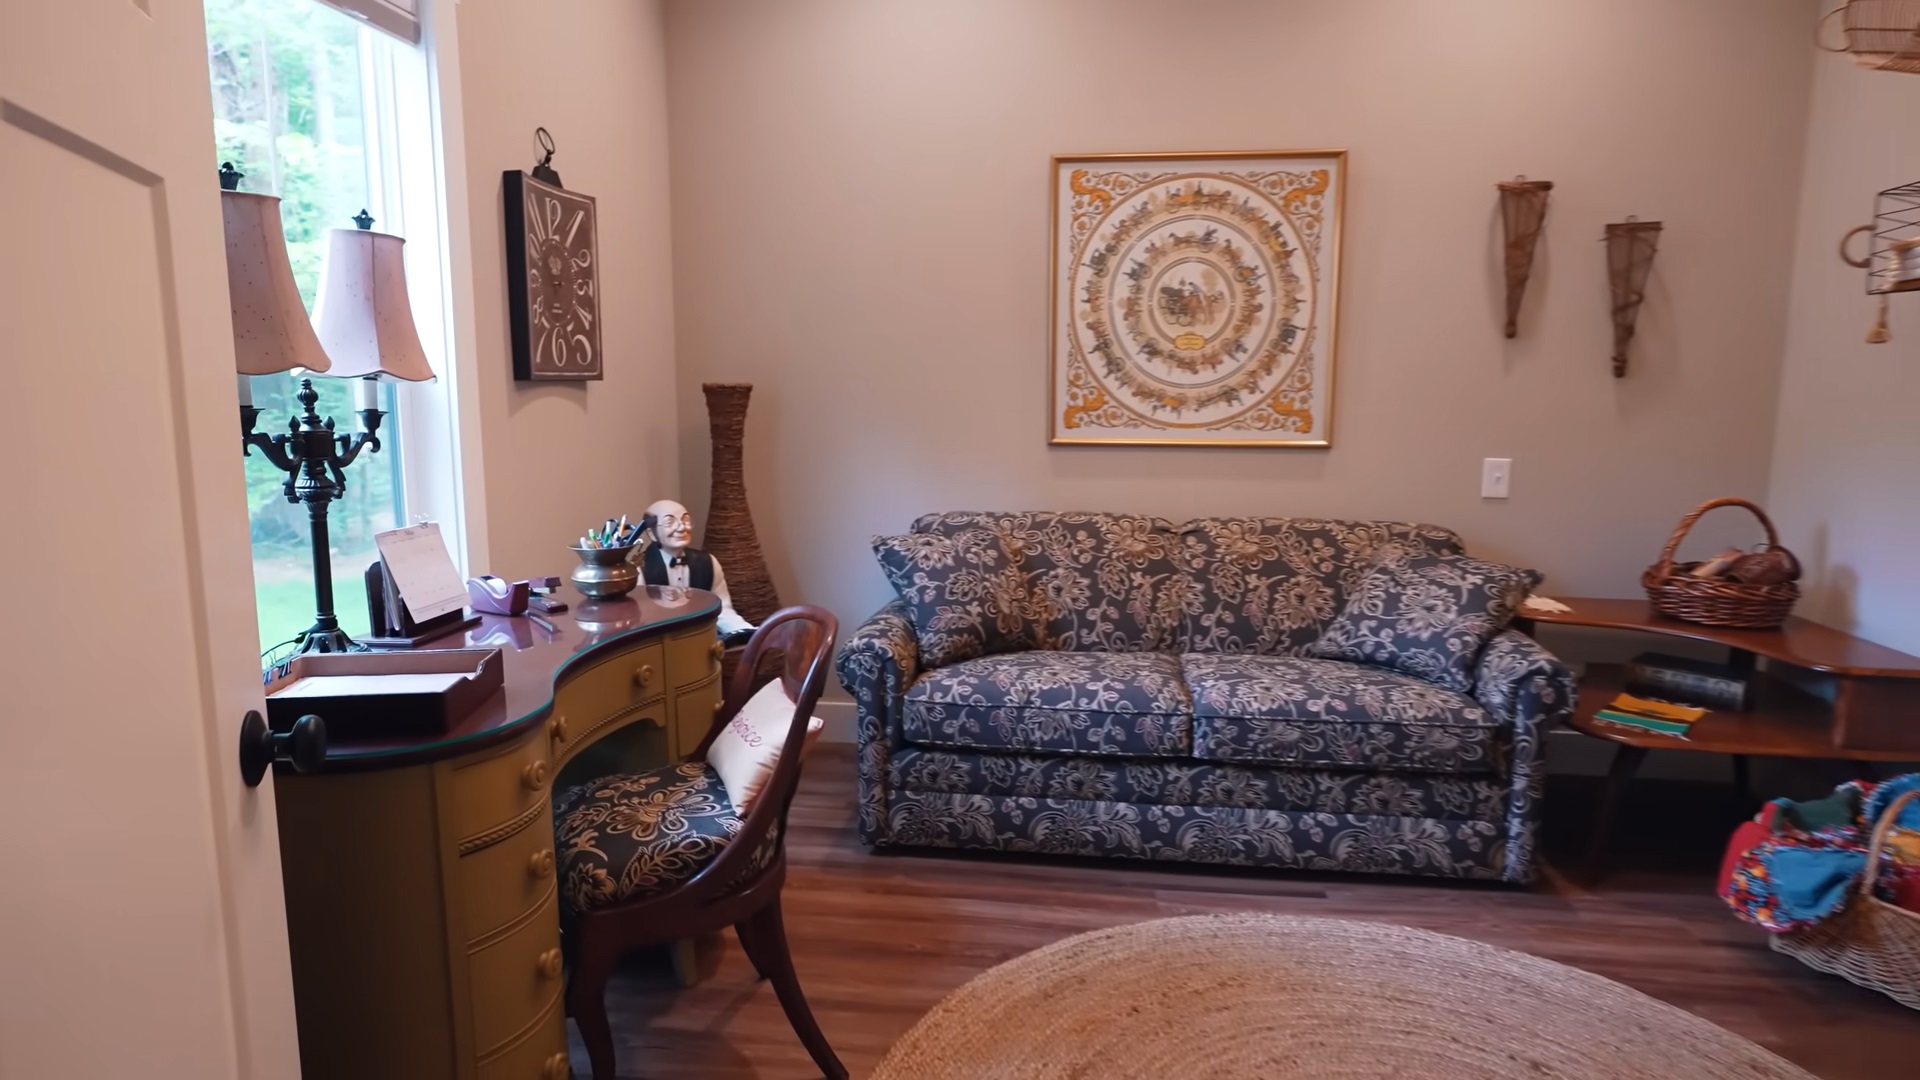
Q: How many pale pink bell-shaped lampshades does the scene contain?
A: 2